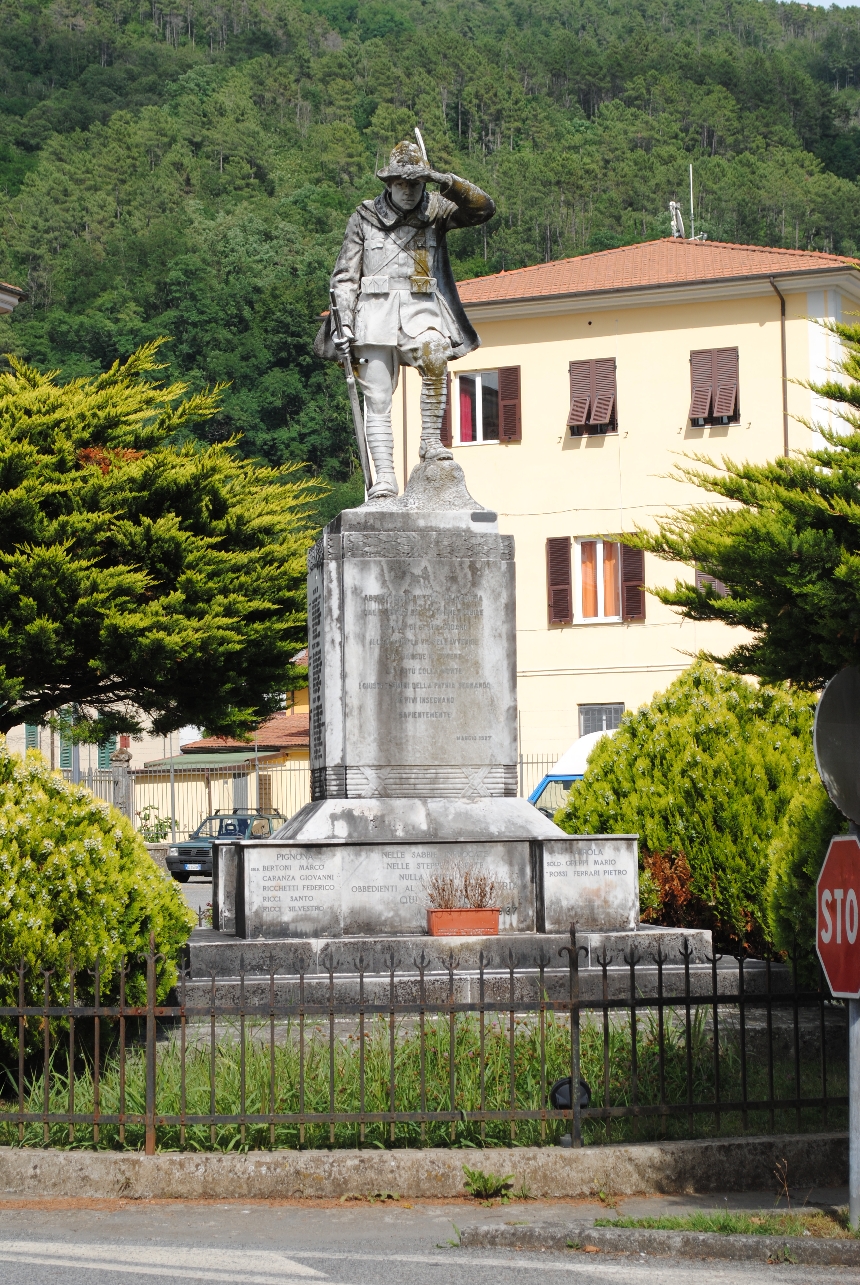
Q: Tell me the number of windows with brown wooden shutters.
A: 5